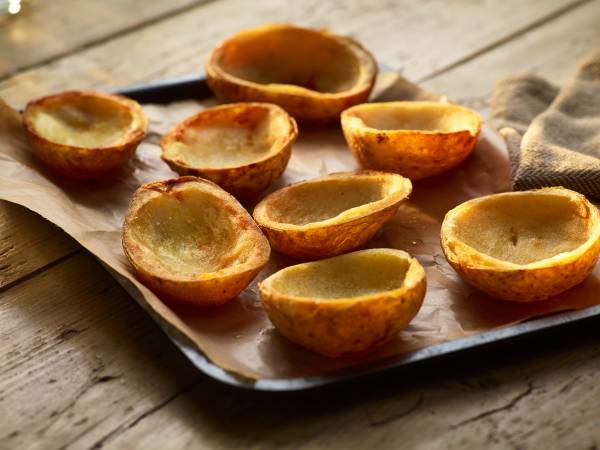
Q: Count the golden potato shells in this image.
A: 8